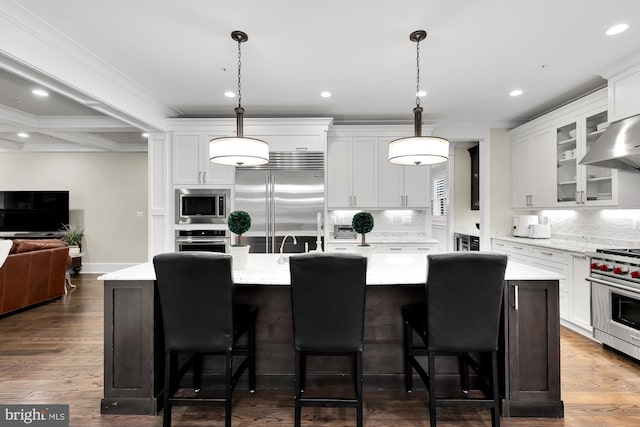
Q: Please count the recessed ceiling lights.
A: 8